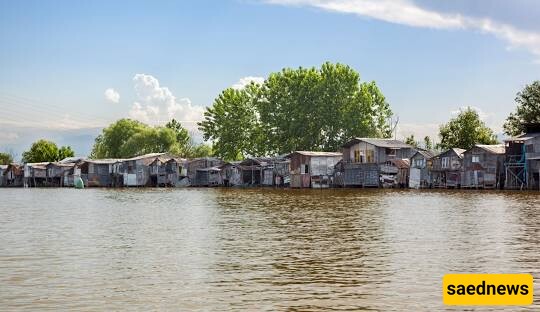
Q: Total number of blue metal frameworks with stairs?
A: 1